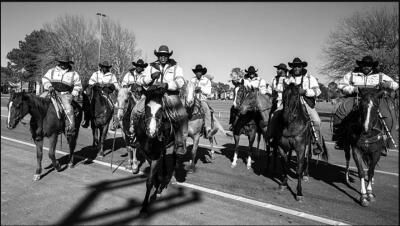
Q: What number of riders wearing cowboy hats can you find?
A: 9